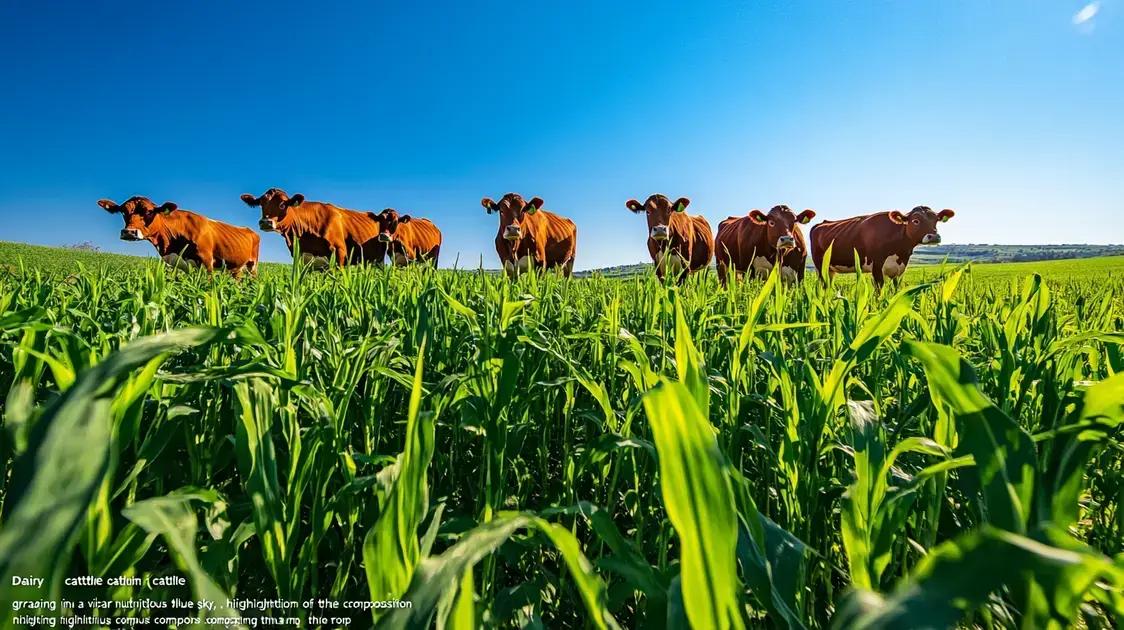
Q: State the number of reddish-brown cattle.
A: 7